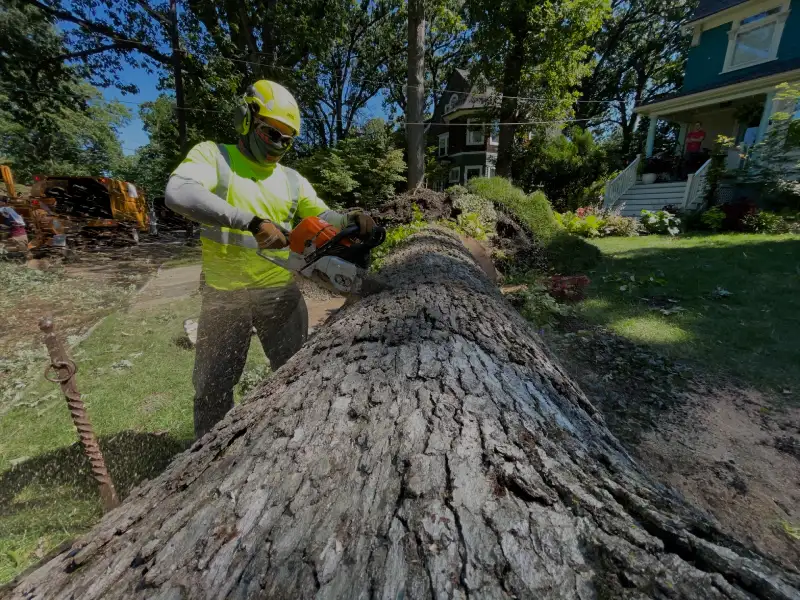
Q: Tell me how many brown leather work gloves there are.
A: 2